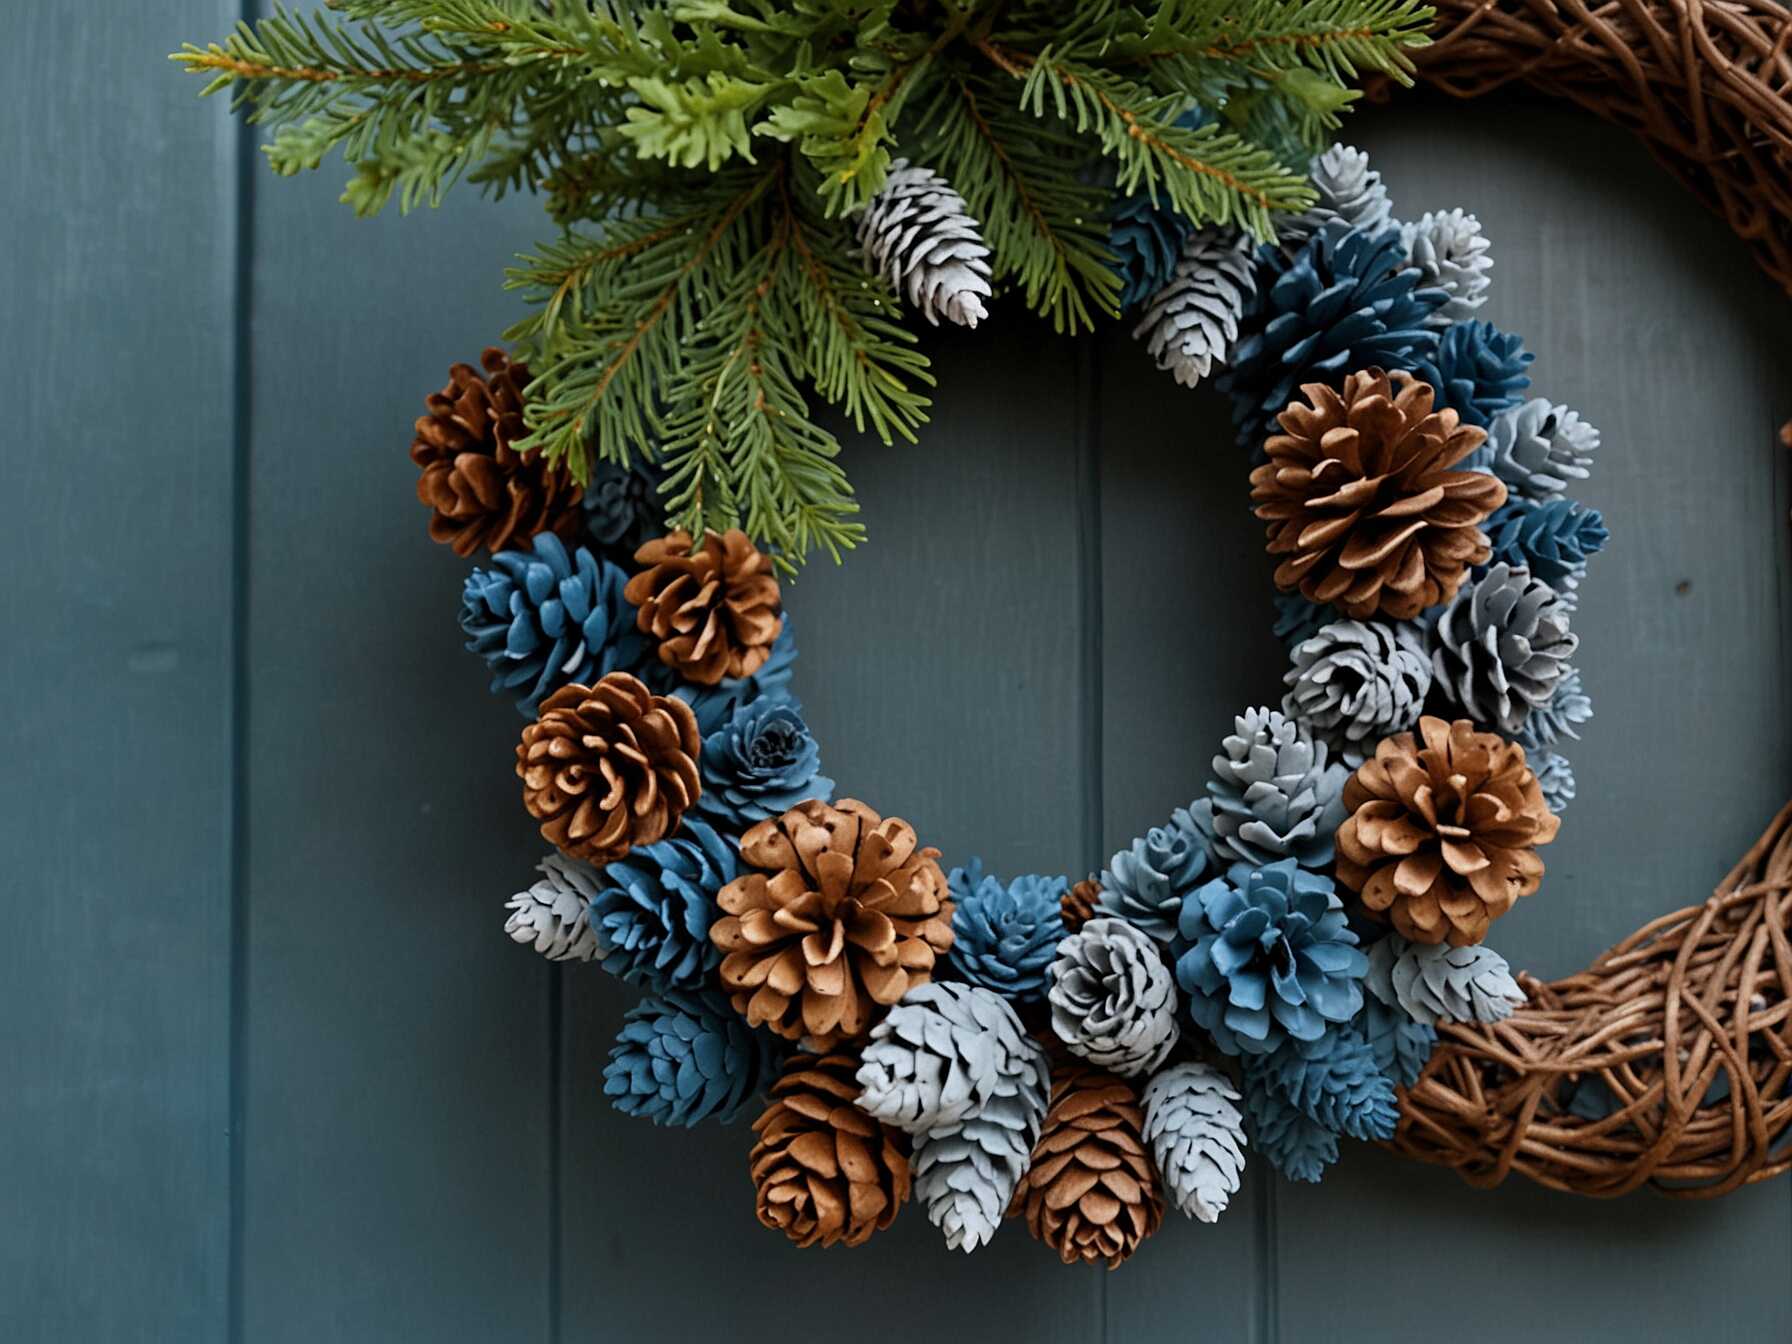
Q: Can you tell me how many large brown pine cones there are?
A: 8